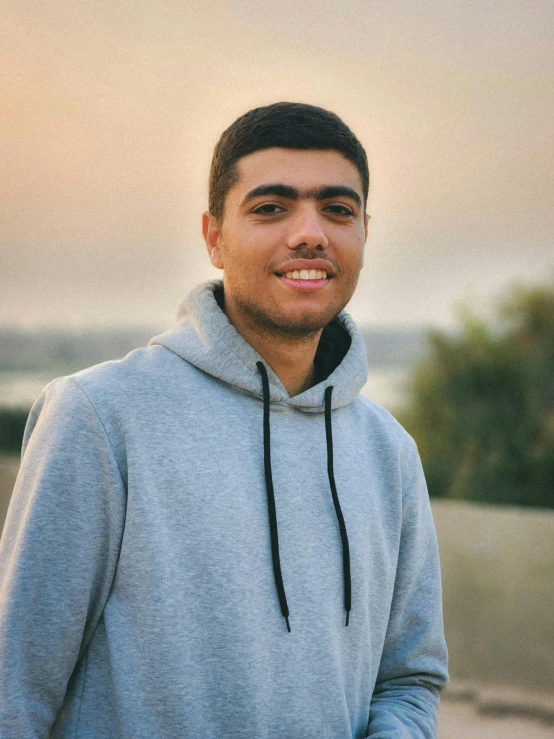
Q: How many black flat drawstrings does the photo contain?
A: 2